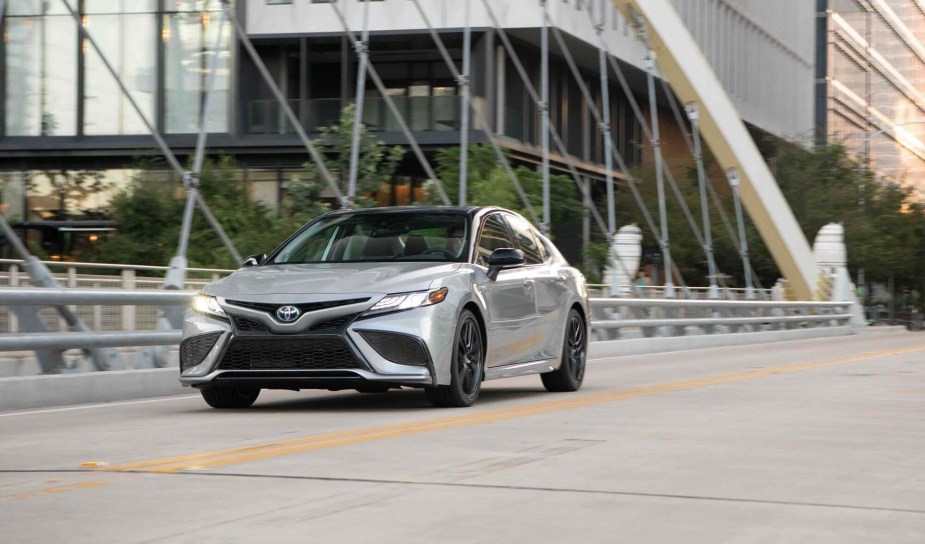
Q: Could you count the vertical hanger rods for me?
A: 8